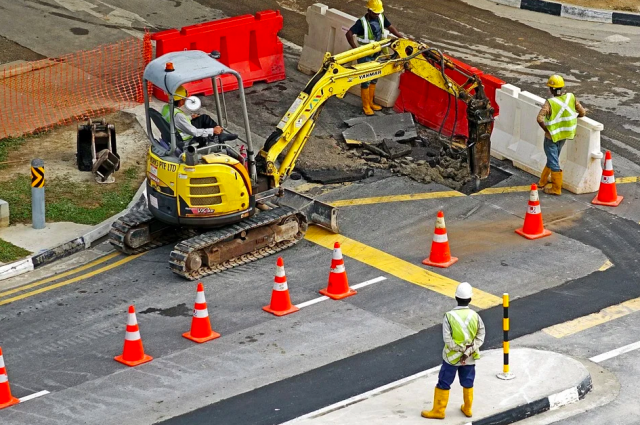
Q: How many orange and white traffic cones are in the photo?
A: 8